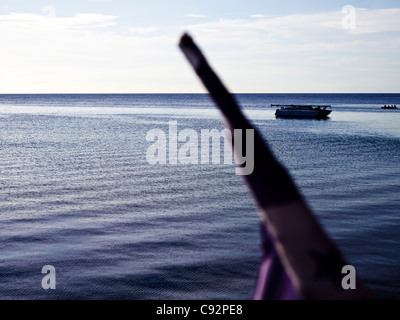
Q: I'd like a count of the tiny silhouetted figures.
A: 4